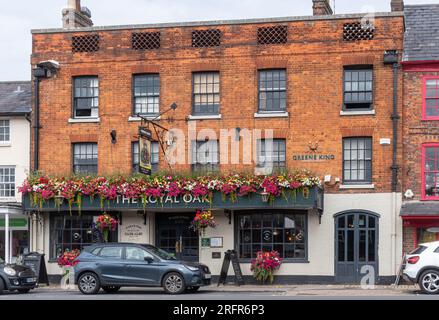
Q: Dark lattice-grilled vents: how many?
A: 5